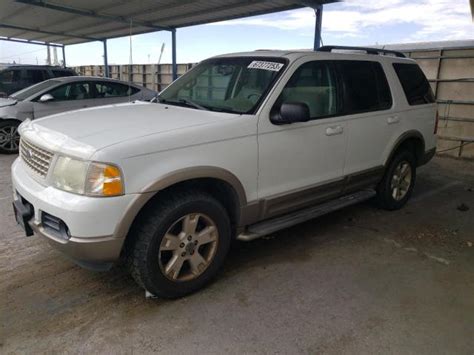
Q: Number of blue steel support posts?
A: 4